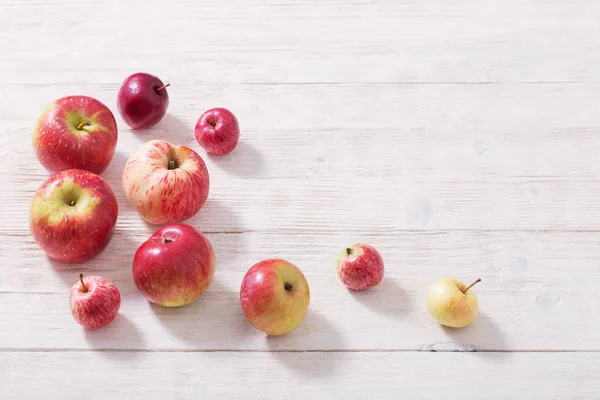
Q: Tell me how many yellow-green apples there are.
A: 1